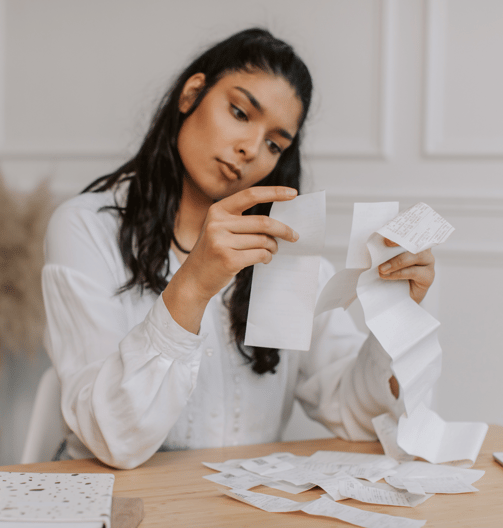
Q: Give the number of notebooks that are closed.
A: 1